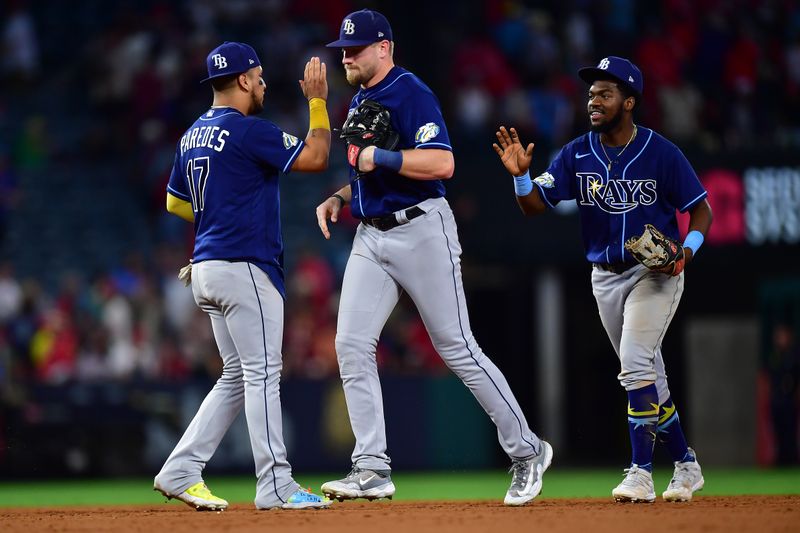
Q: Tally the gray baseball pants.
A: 3